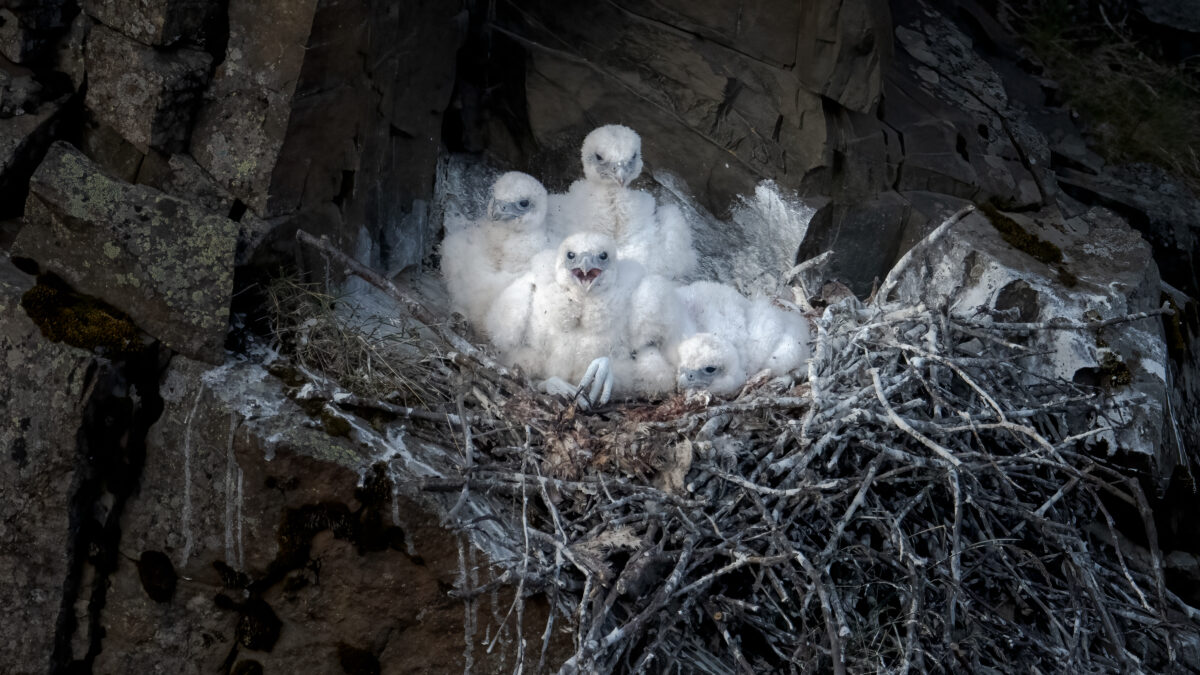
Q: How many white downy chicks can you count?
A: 4